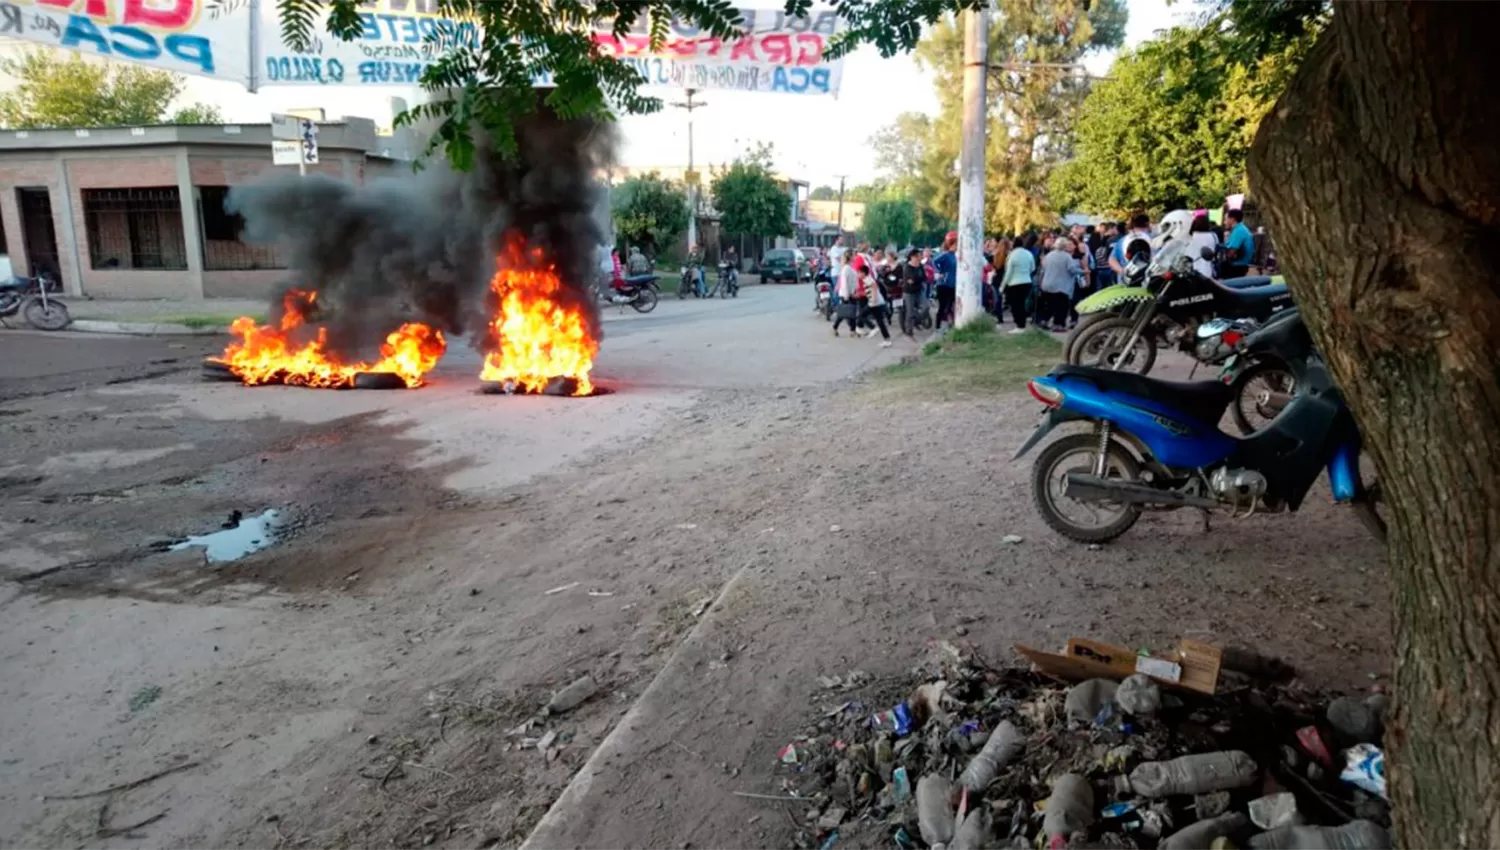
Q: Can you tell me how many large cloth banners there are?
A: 2